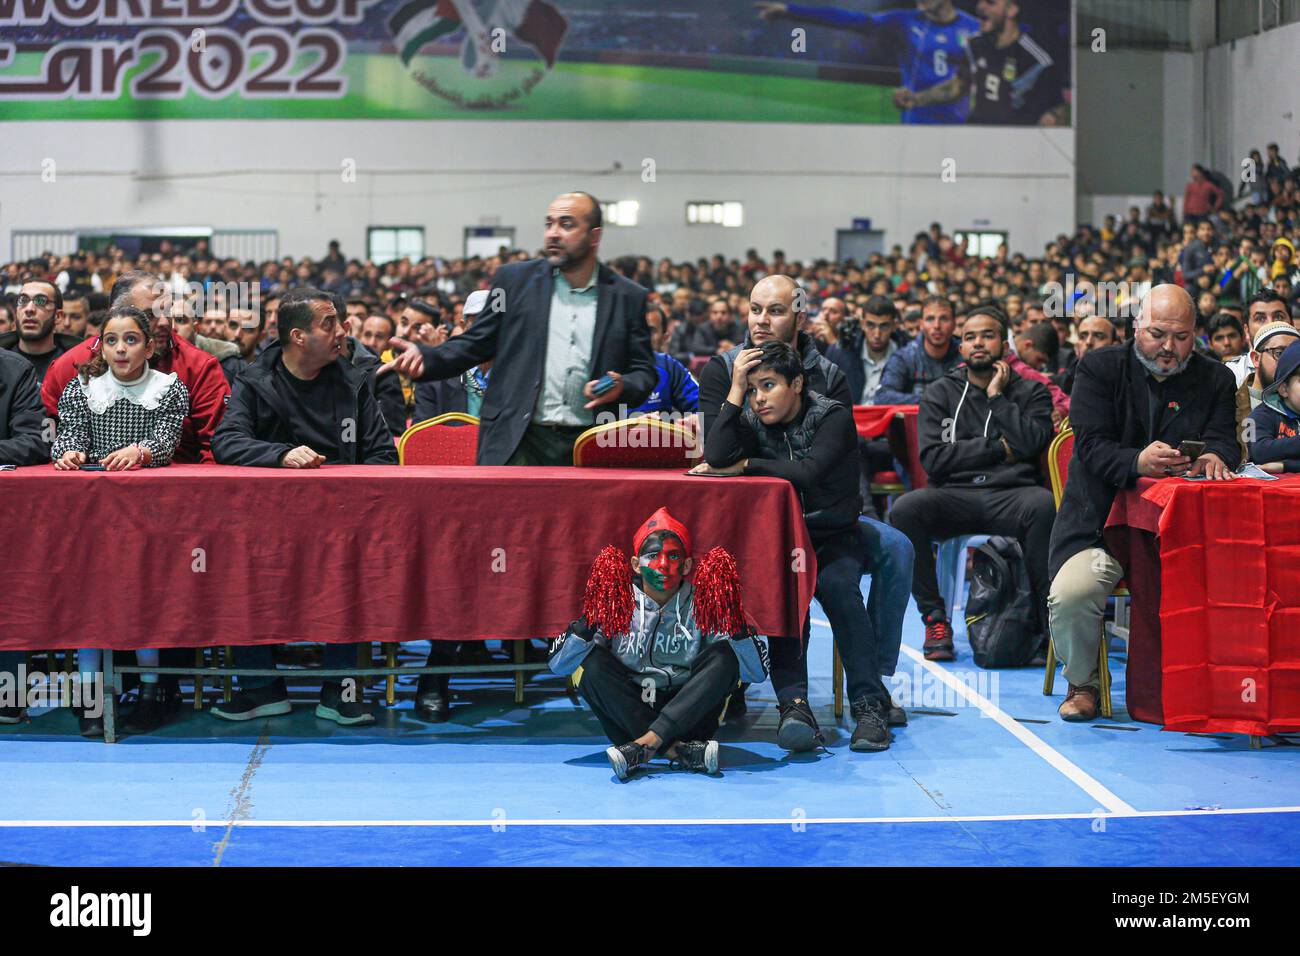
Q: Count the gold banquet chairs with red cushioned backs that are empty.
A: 2